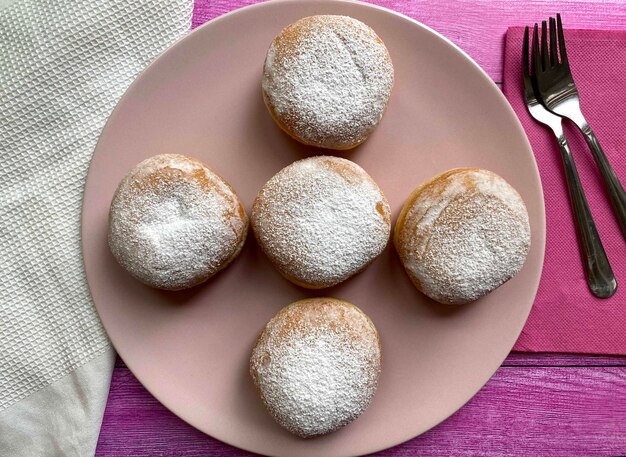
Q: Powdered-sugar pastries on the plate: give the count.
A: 5